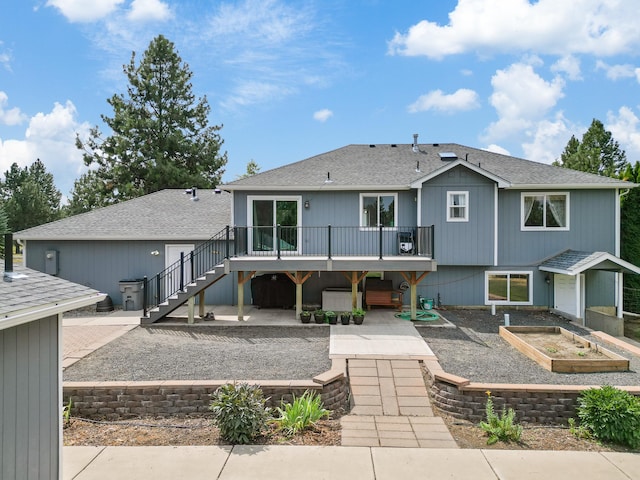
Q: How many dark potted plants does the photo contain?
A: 5